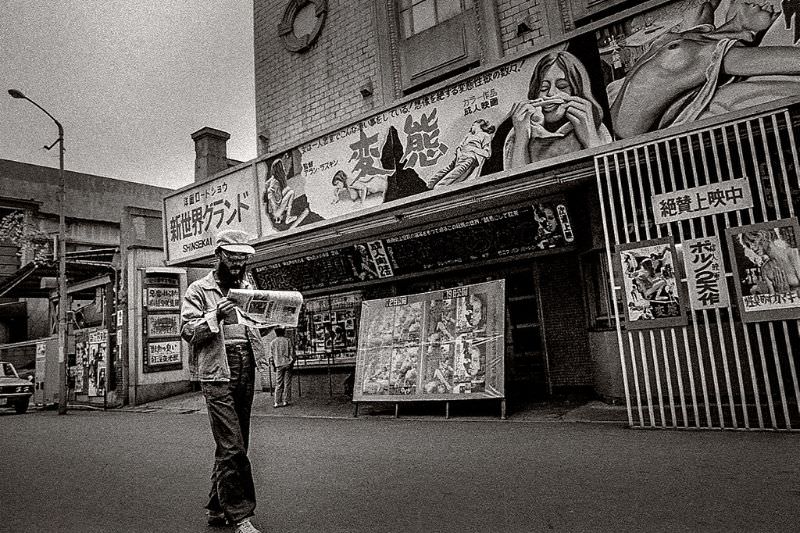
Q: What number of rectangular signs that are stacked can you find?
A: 3